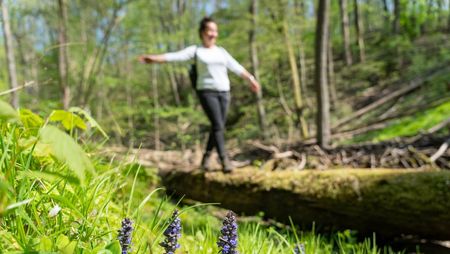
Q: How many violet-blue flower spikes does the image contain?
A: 3